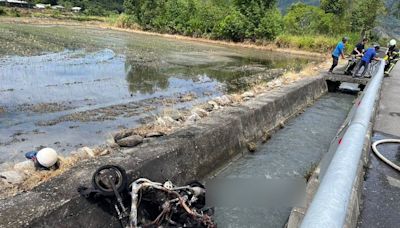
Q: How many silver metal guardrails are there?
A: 1